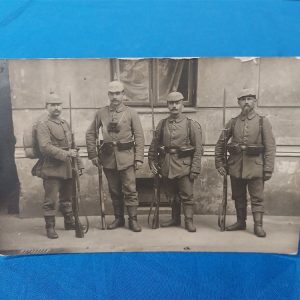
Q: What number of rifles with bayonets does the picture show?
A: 3